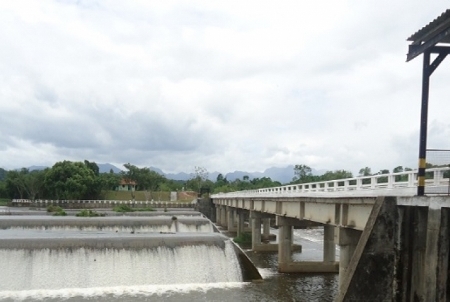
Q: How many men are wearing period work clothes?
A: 0